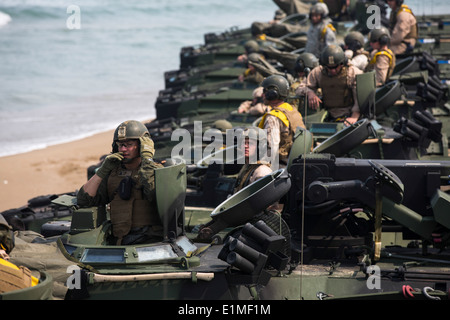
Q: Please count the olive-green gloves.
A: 2